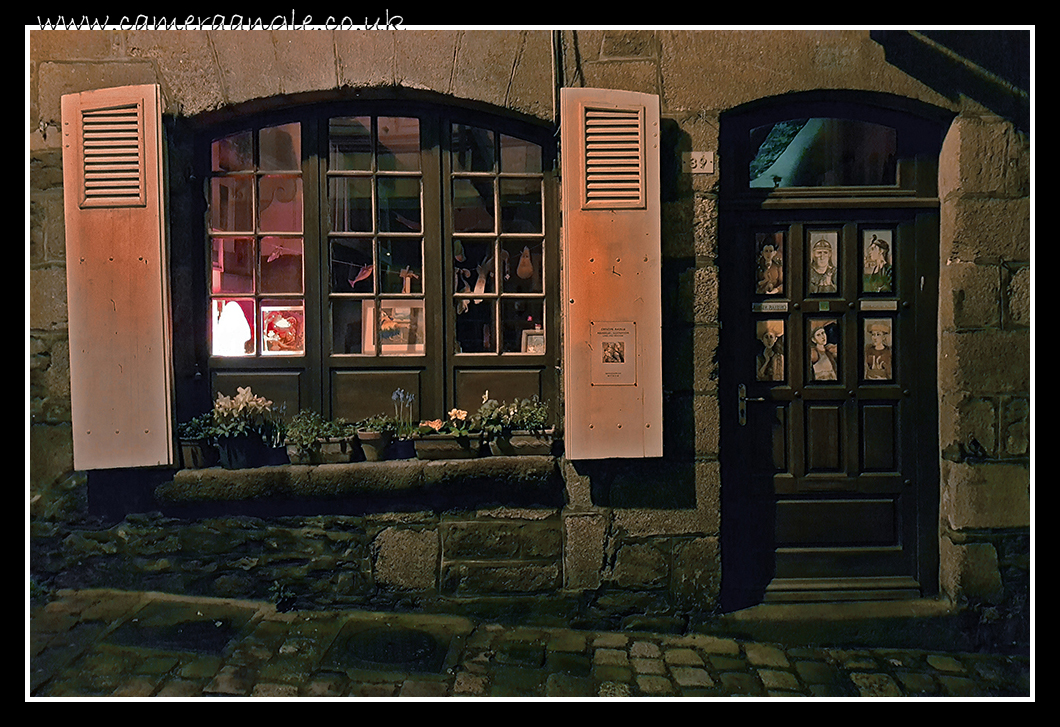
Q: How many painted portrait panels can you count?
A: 6